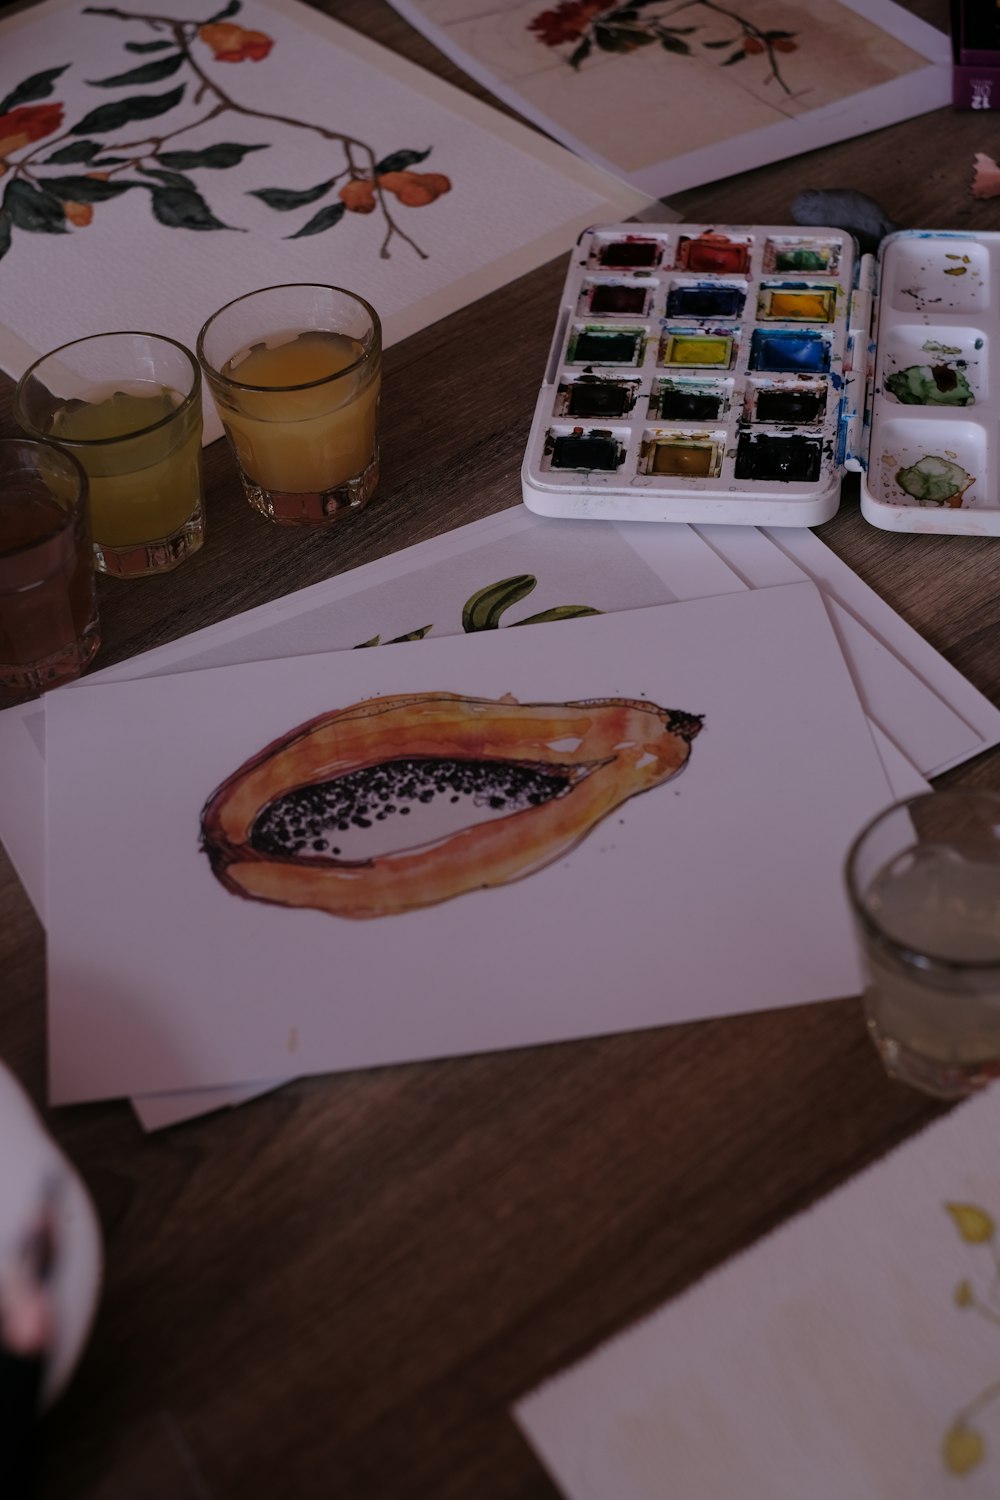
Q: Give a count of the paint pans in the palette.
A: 15